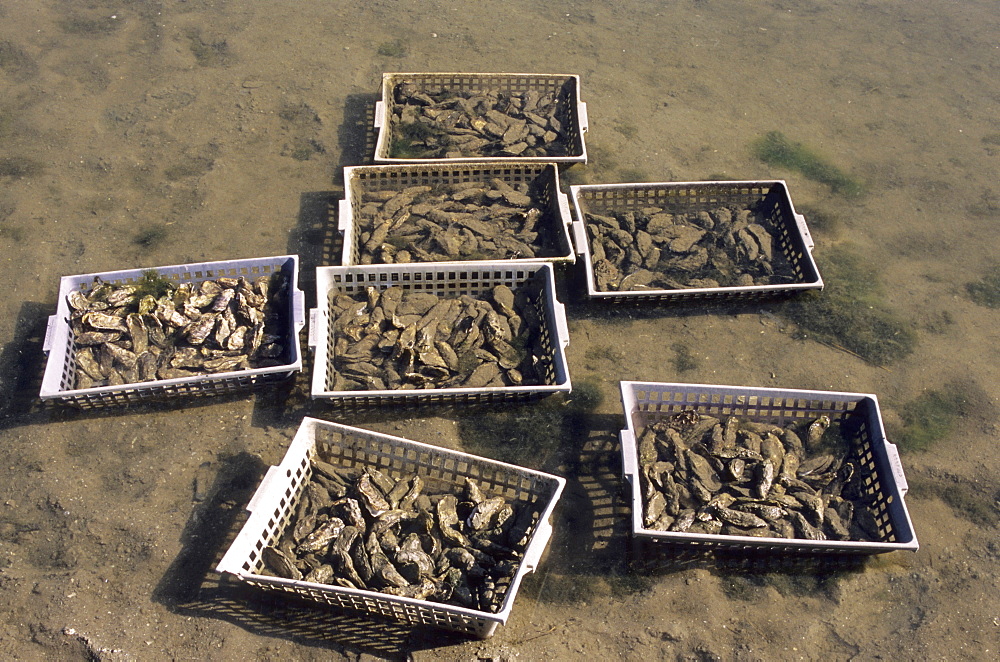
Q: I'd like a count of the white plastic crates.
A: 7